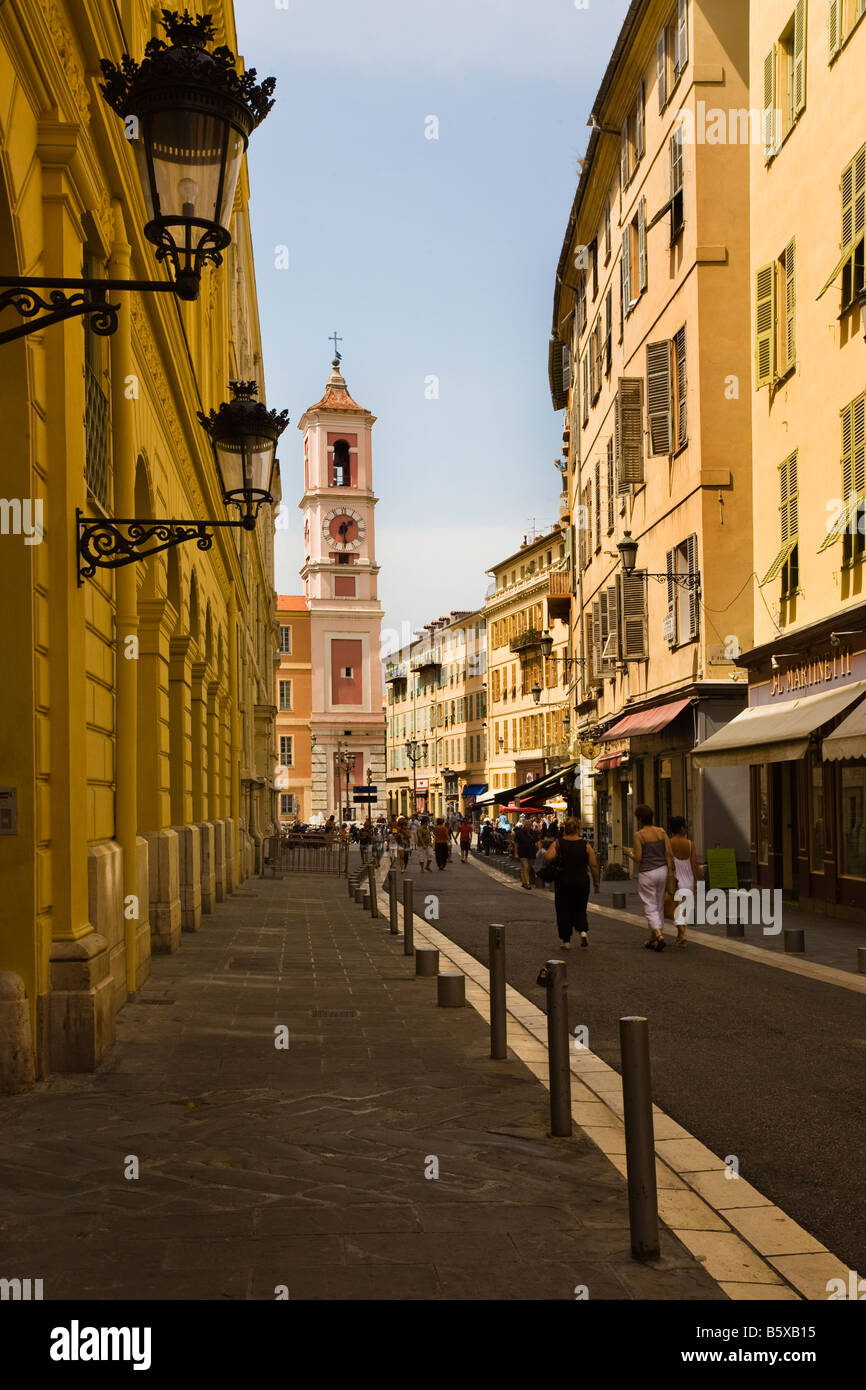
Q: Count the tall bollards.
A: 6